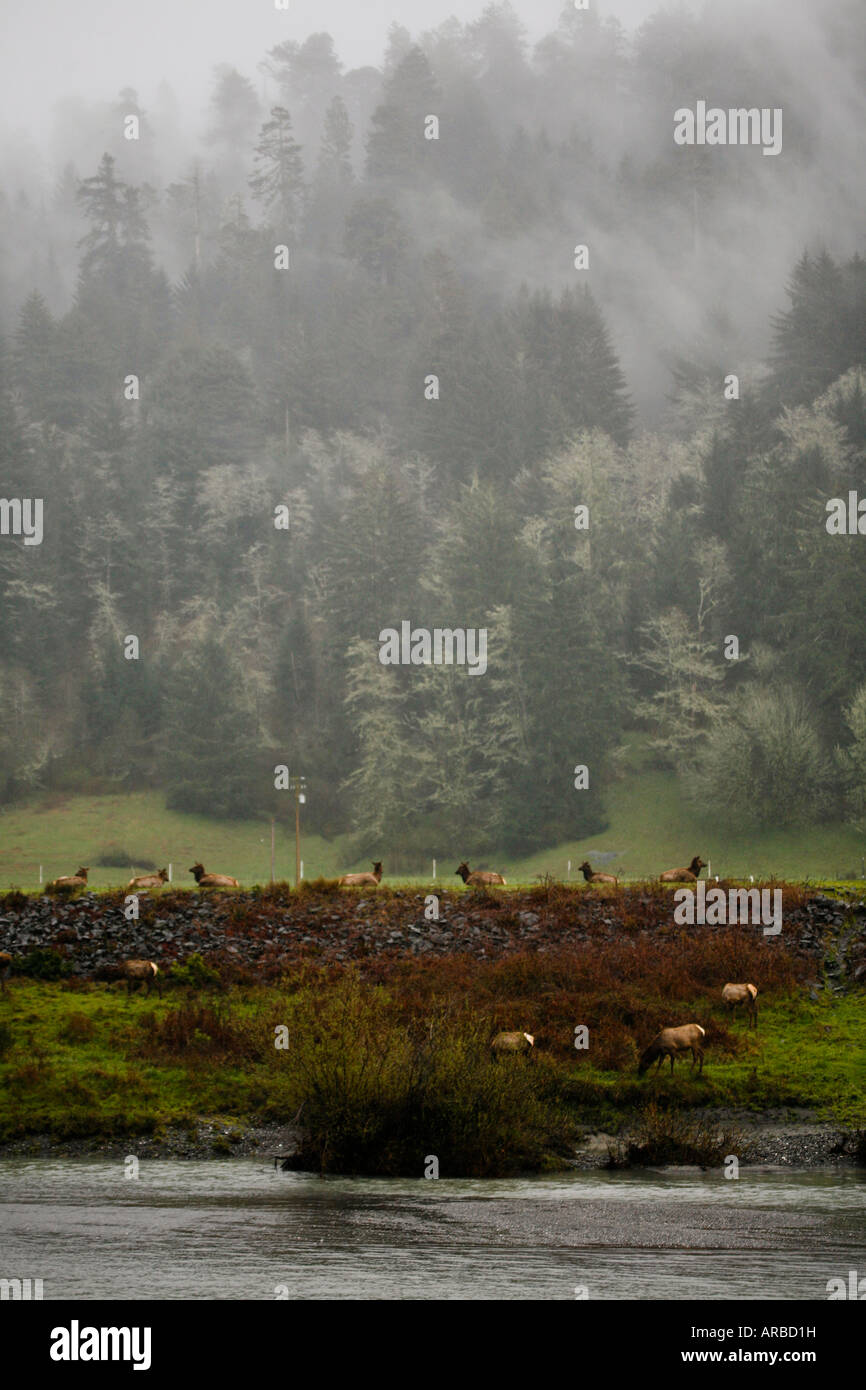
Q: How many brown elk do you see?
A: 12